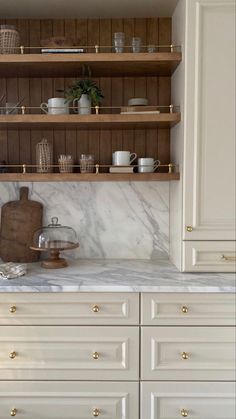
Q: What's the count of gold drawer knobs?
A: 9